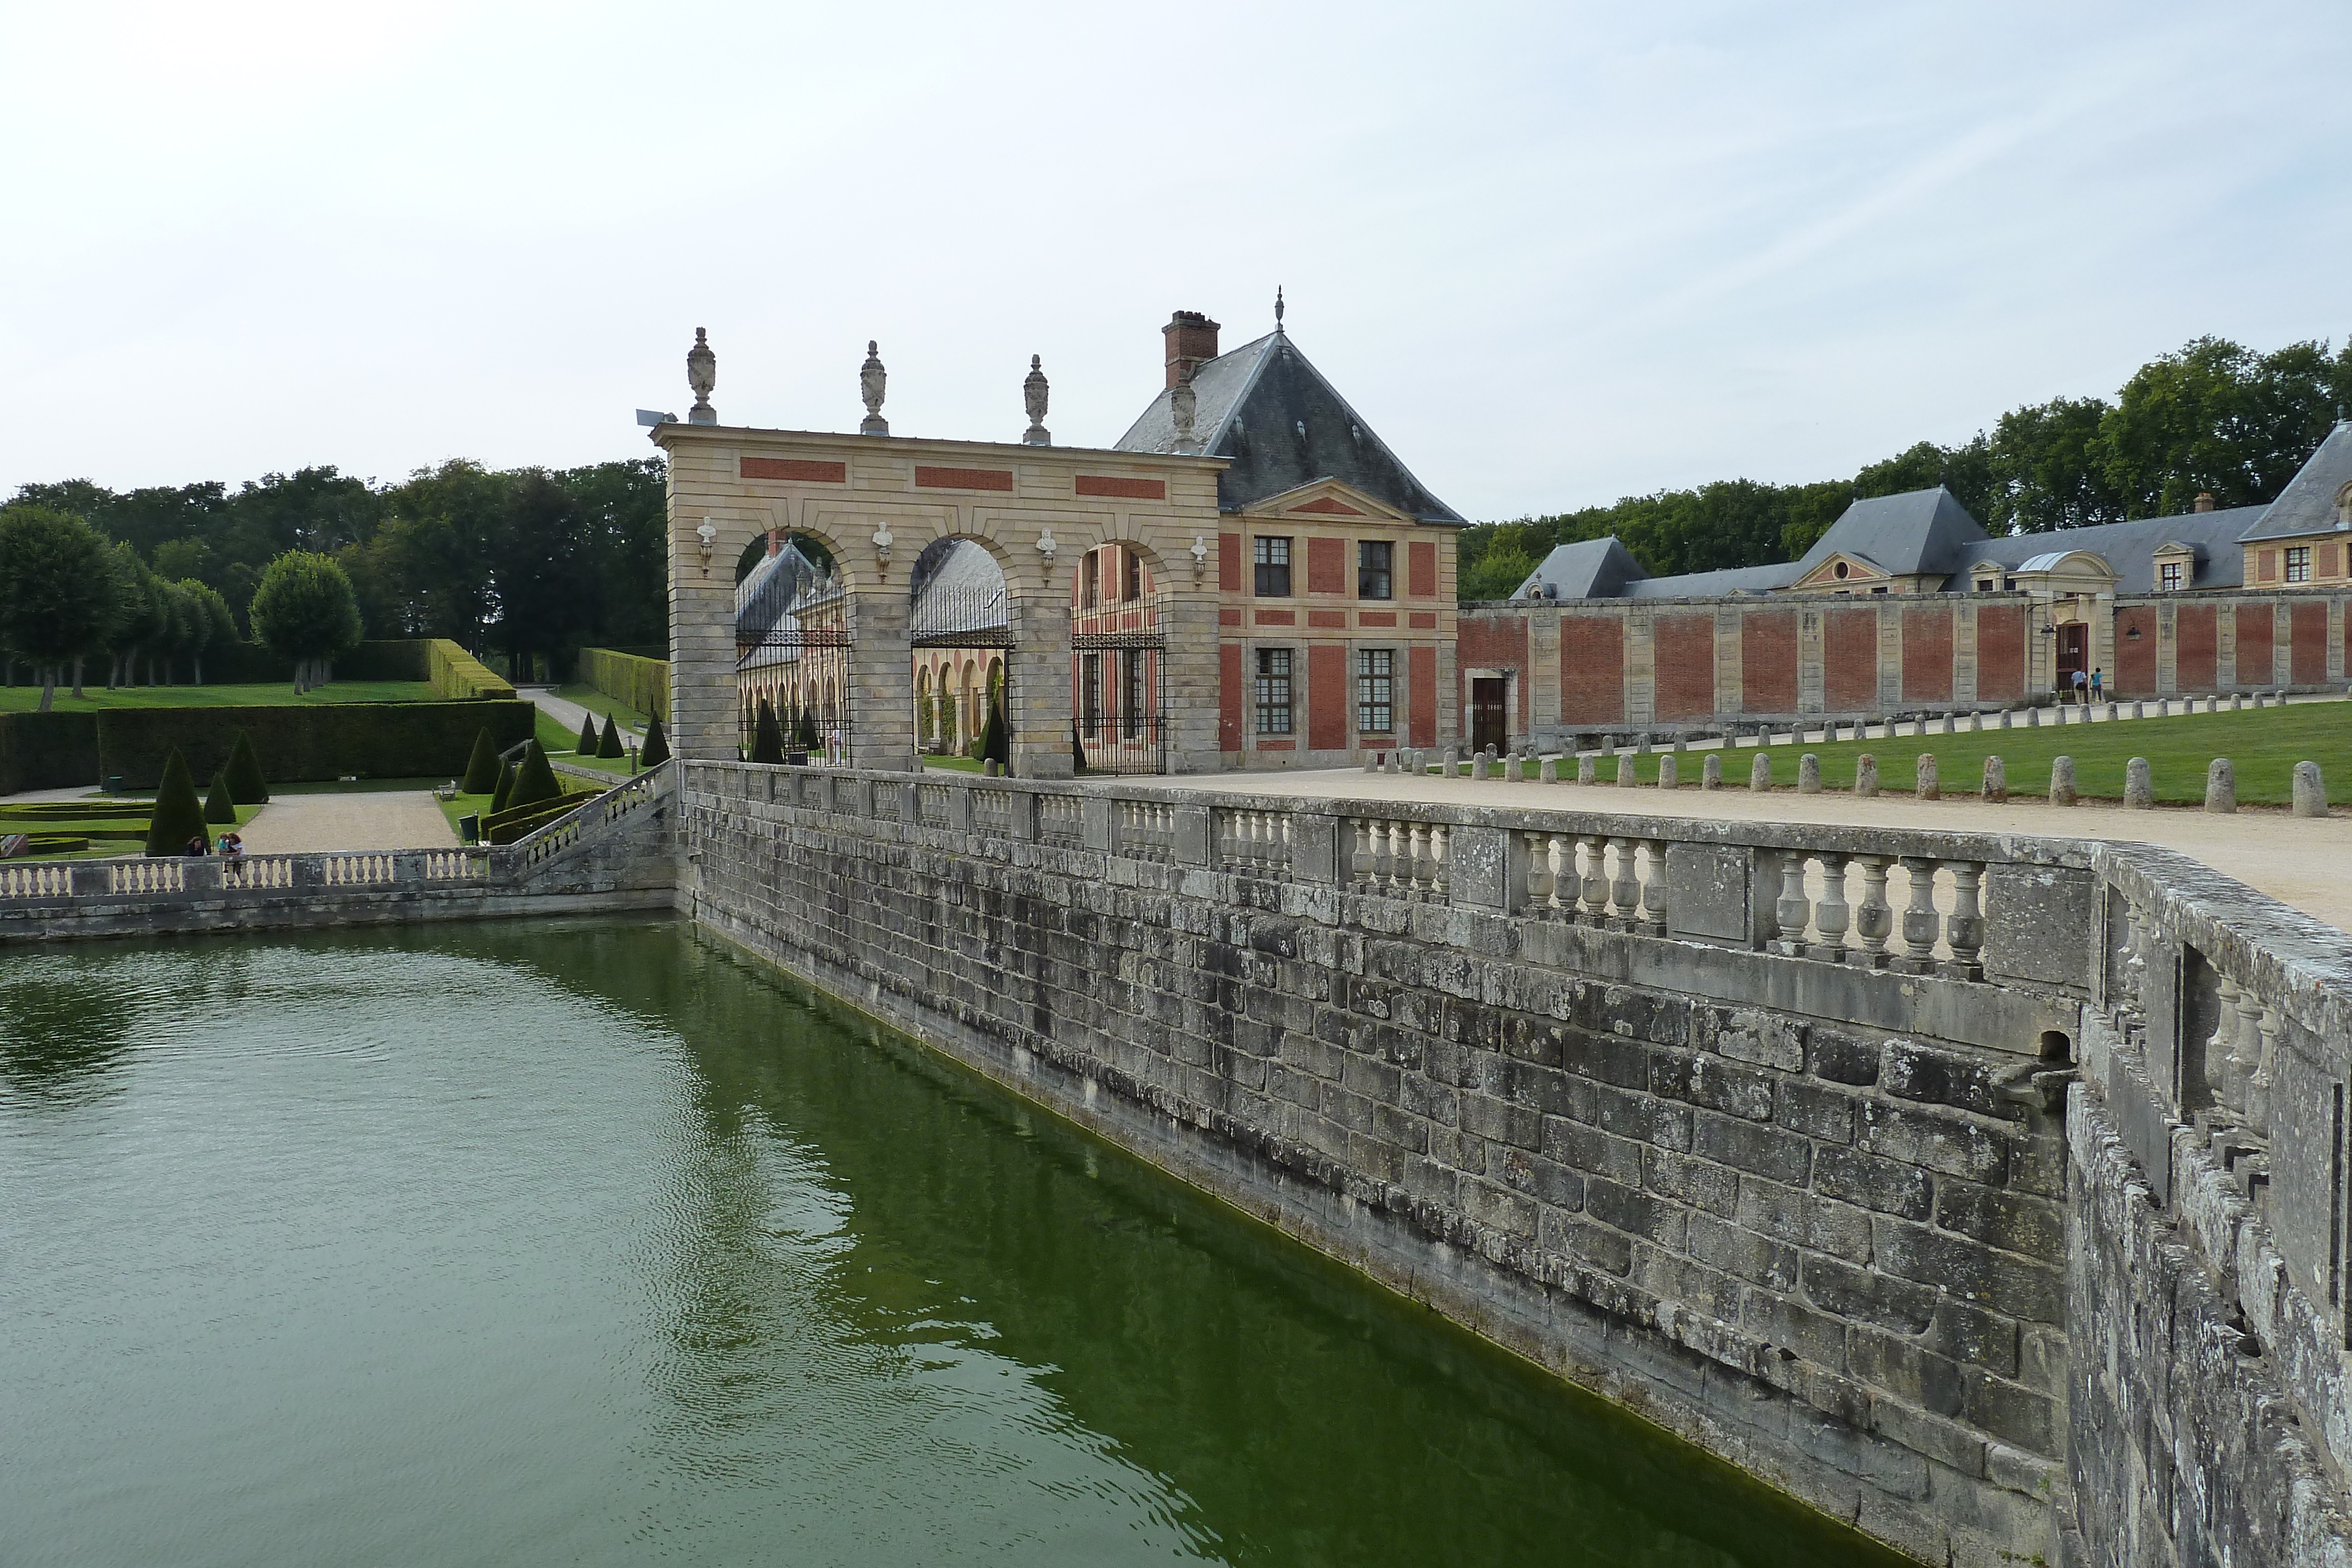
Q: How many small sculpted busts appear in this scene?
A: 4